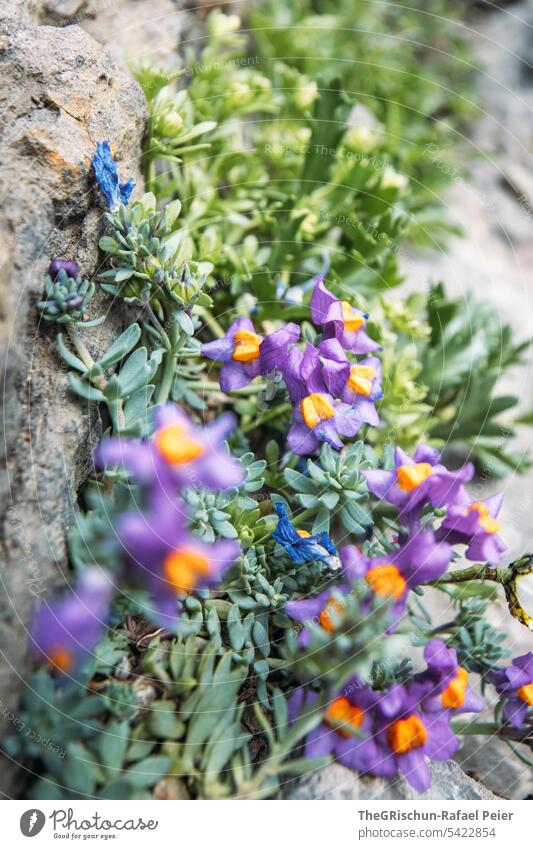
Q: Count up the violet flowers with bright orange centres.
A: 15